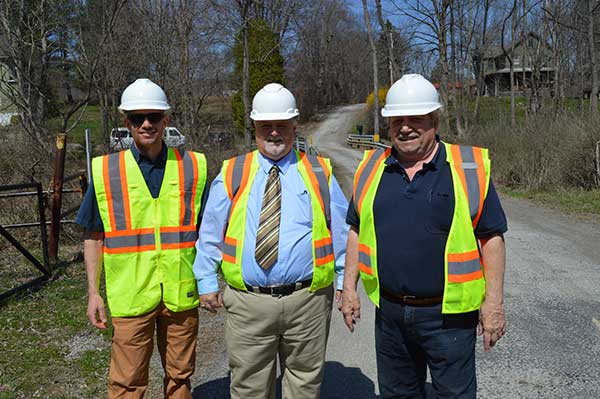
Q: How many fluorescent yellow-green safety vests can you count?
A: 3